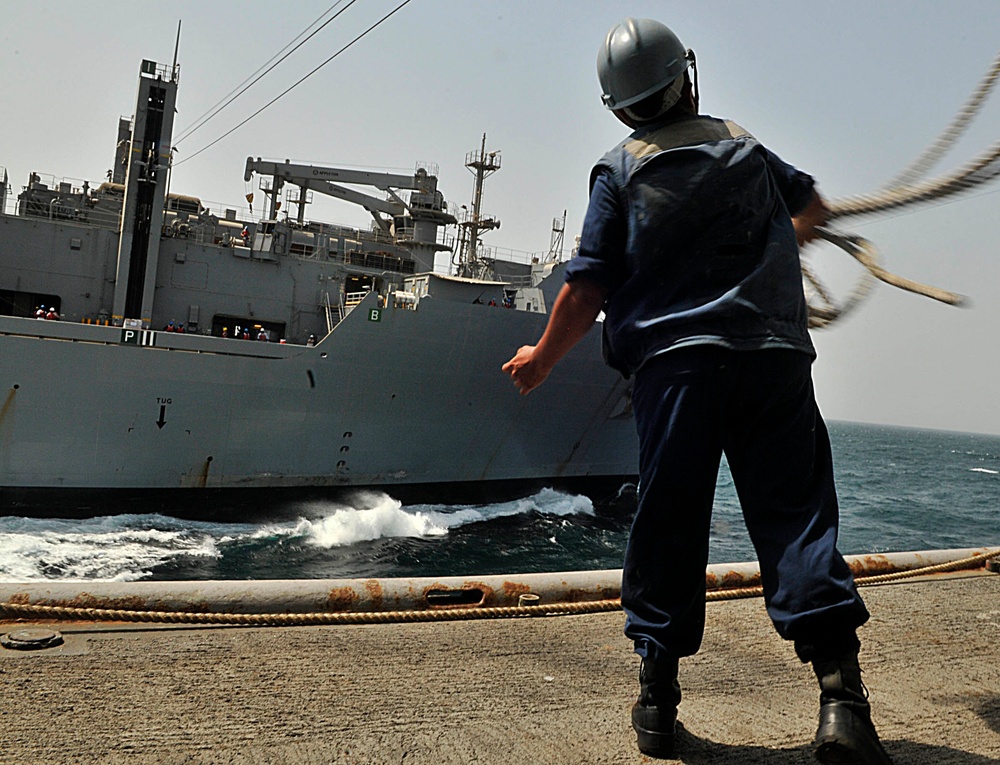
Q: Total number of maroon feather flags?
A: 0